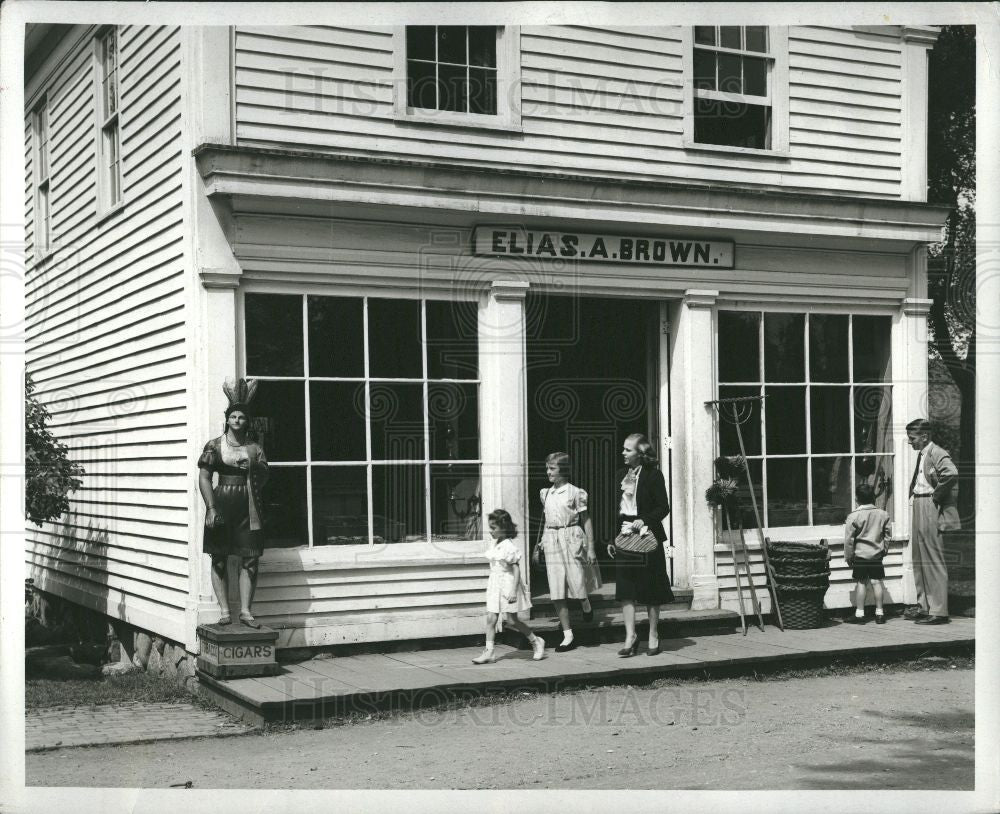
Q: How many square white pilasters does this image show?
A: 4